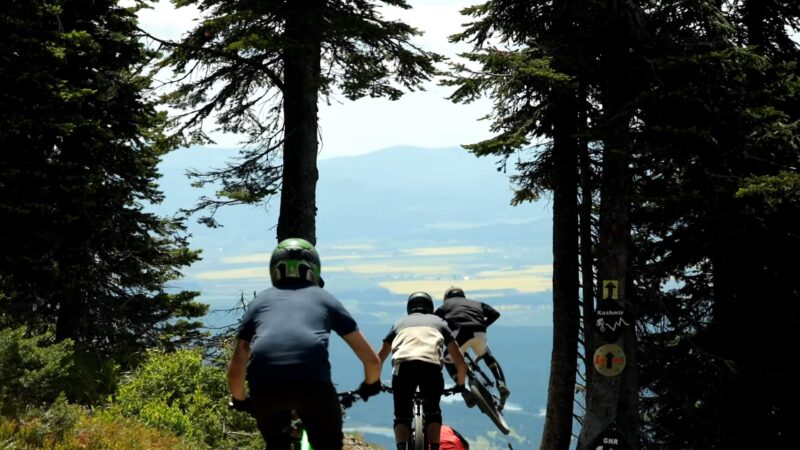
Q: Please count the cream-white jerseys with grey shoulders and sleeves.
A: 1